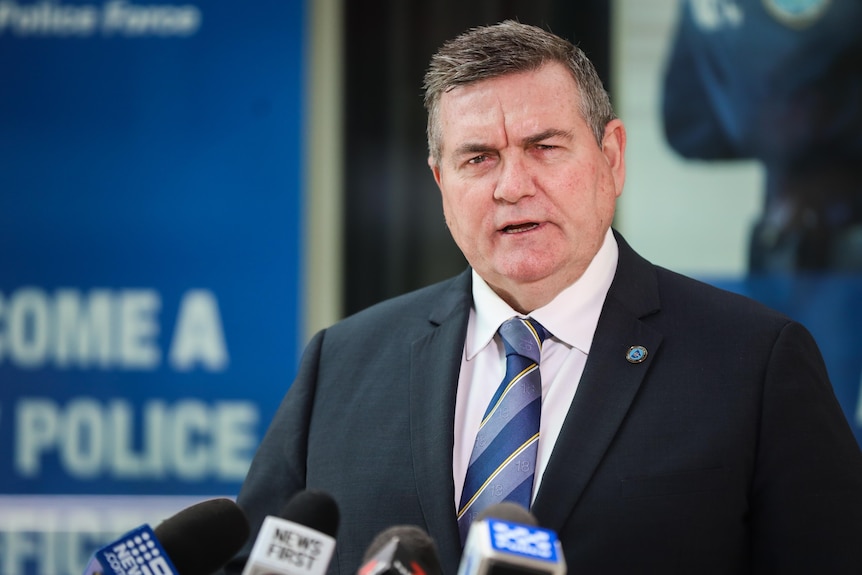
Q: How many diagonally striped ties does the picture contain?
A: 1